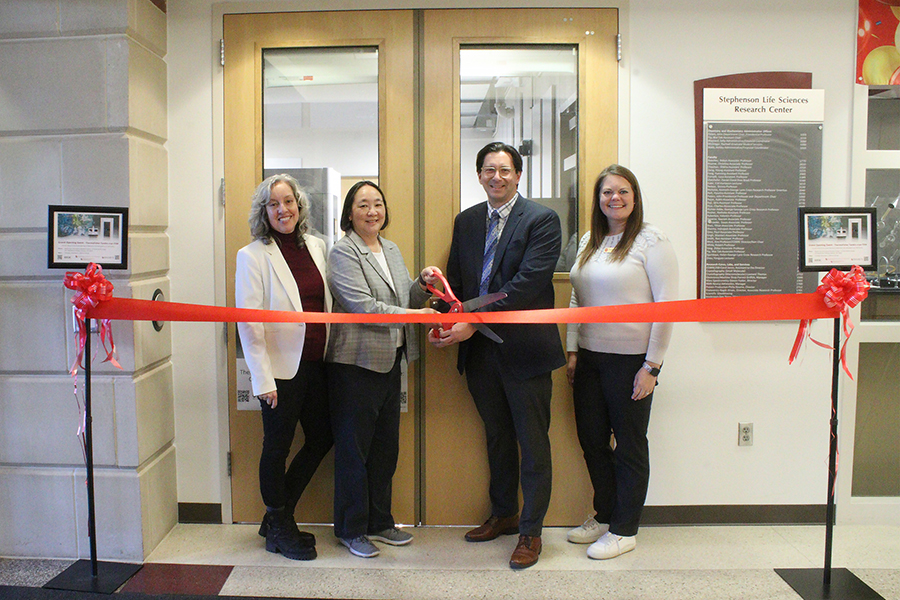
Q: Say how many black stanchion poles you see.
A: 2